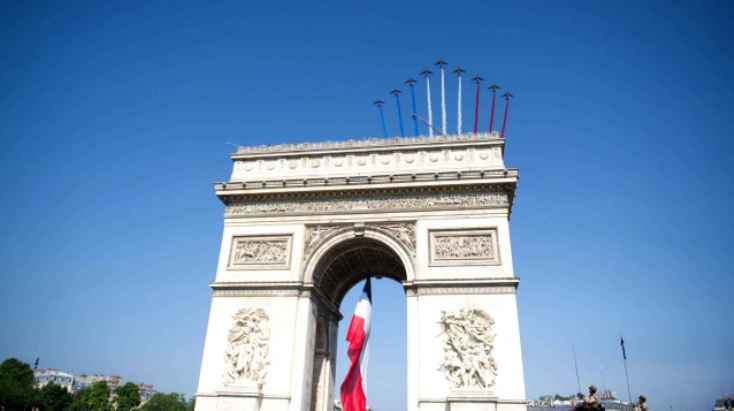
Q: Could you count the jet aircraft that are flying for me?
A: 9